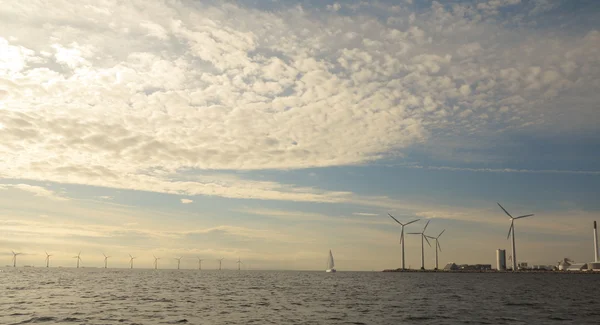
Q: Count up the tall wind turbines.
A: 4